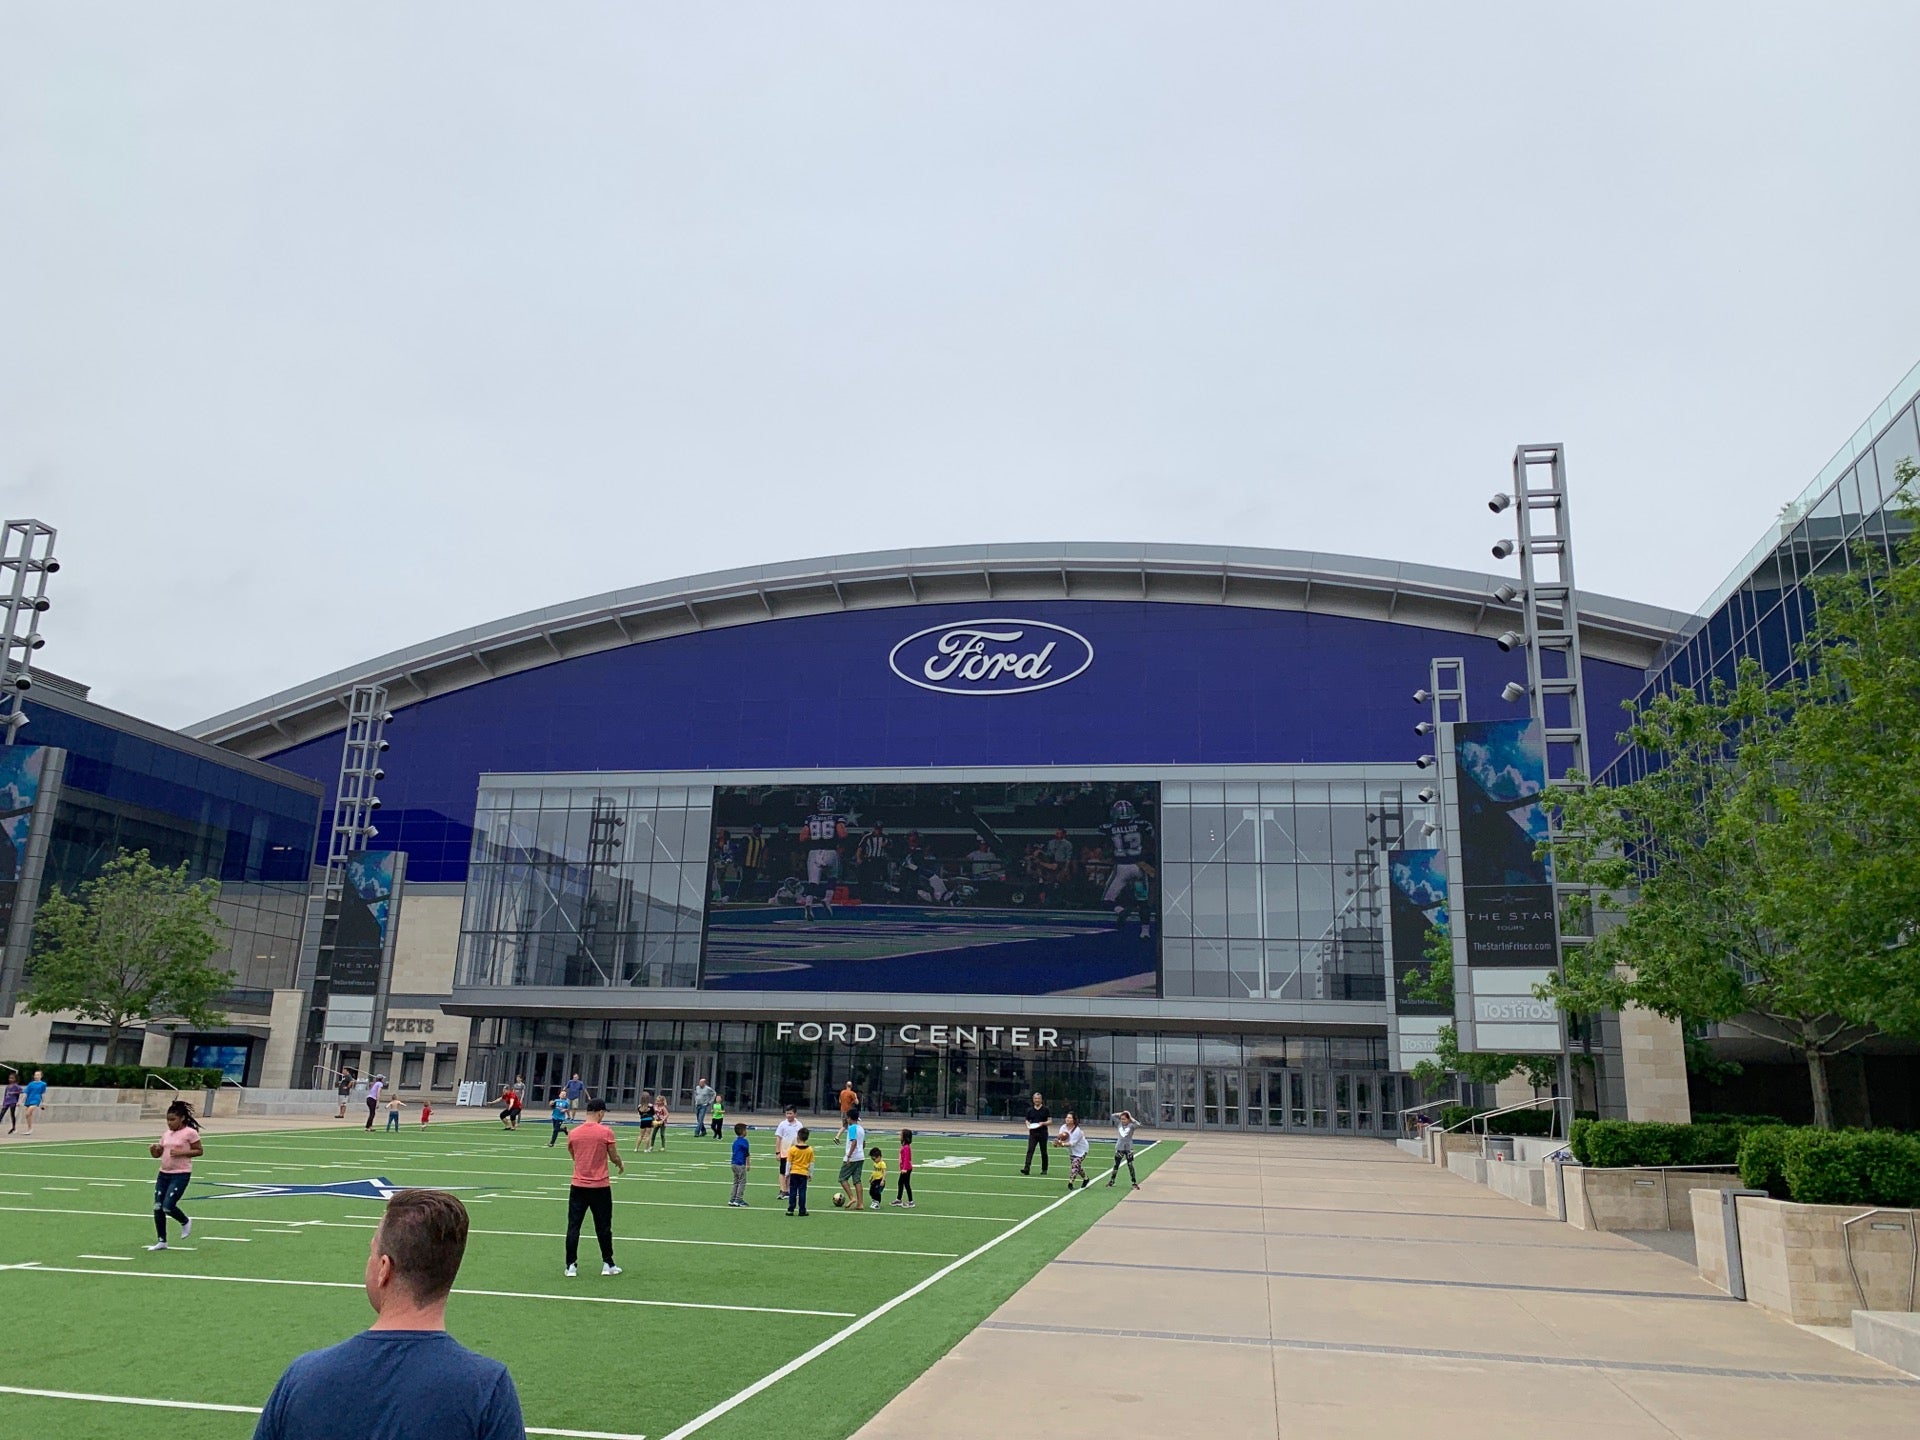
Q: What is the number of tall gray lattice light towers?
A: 4